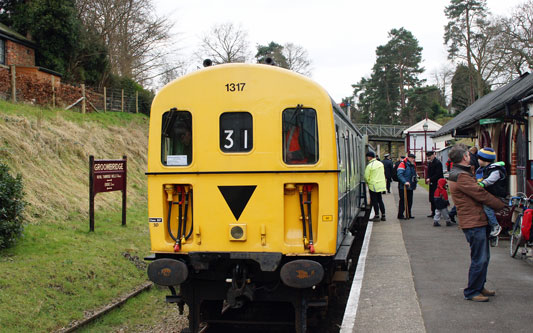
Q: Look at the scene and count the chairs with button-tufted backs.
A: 0